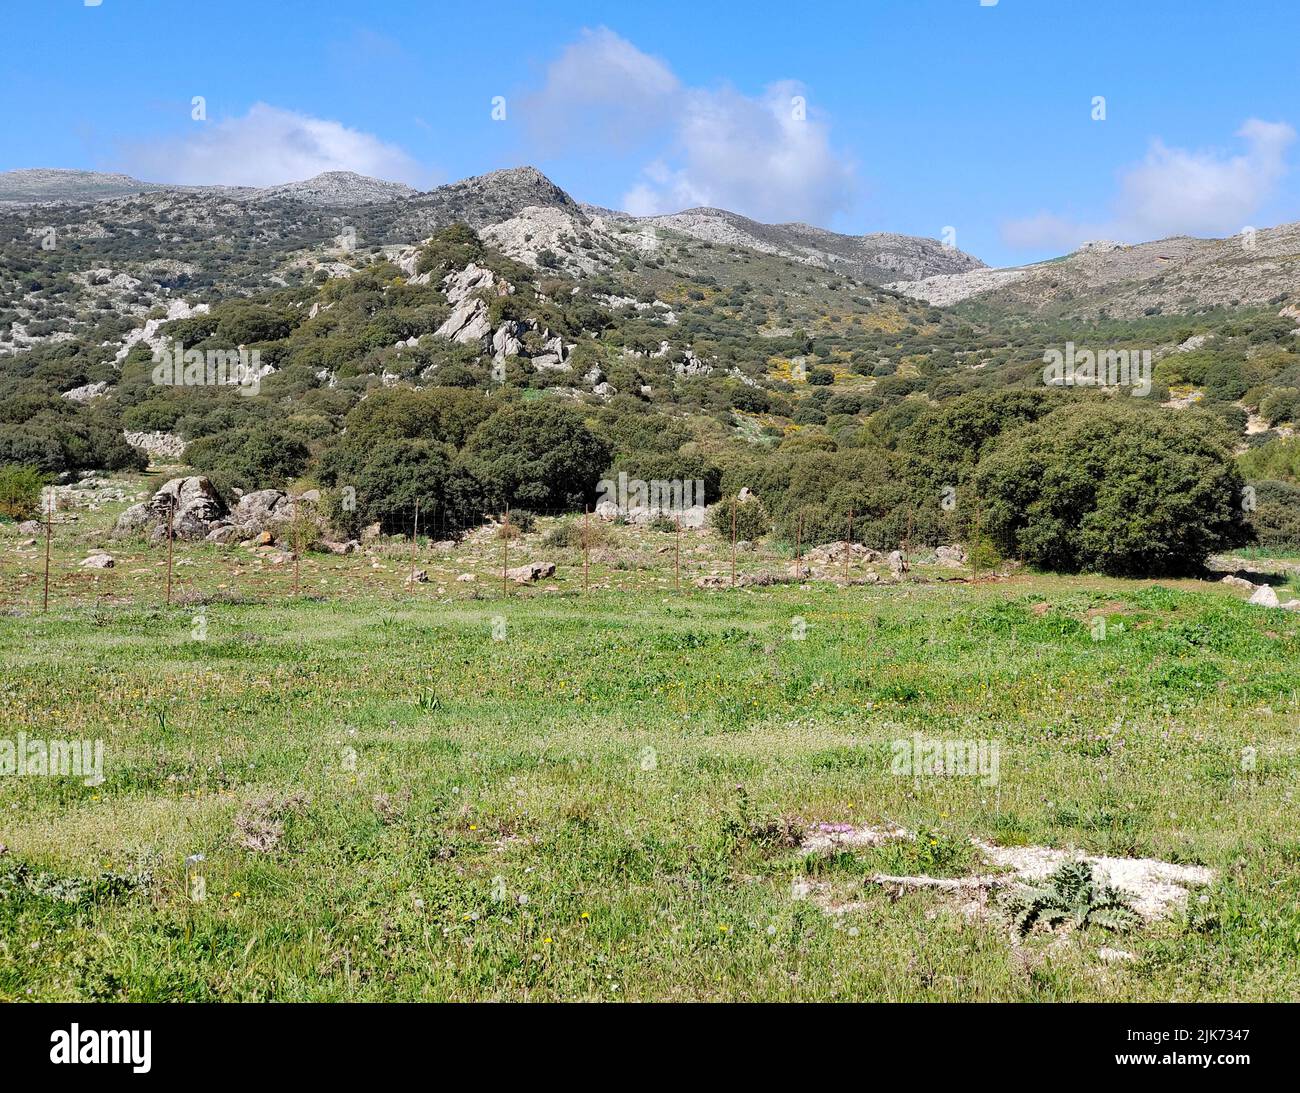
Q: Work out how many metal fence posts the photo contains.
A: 12